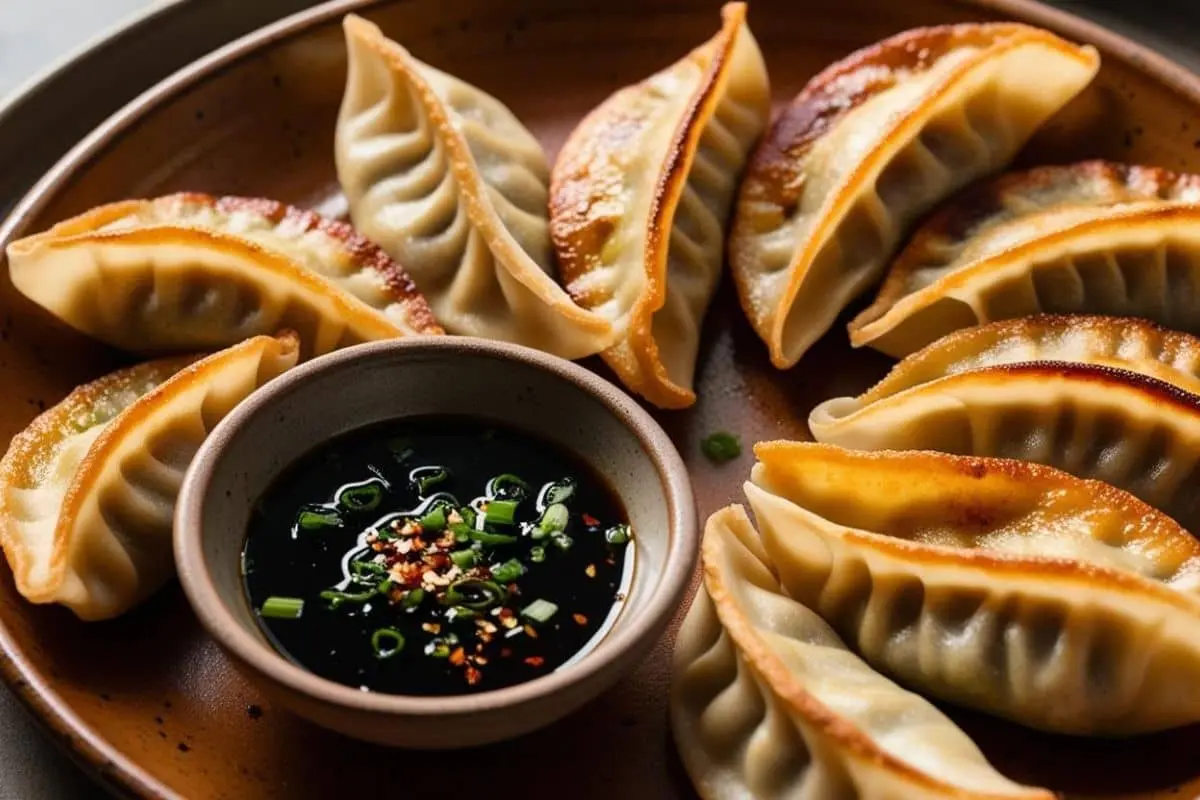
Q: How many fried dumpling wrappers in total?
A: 9